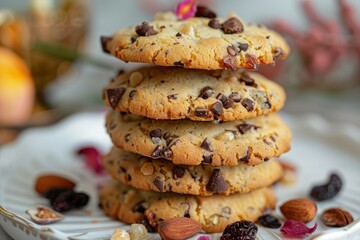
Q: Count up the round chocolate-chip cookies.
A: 5